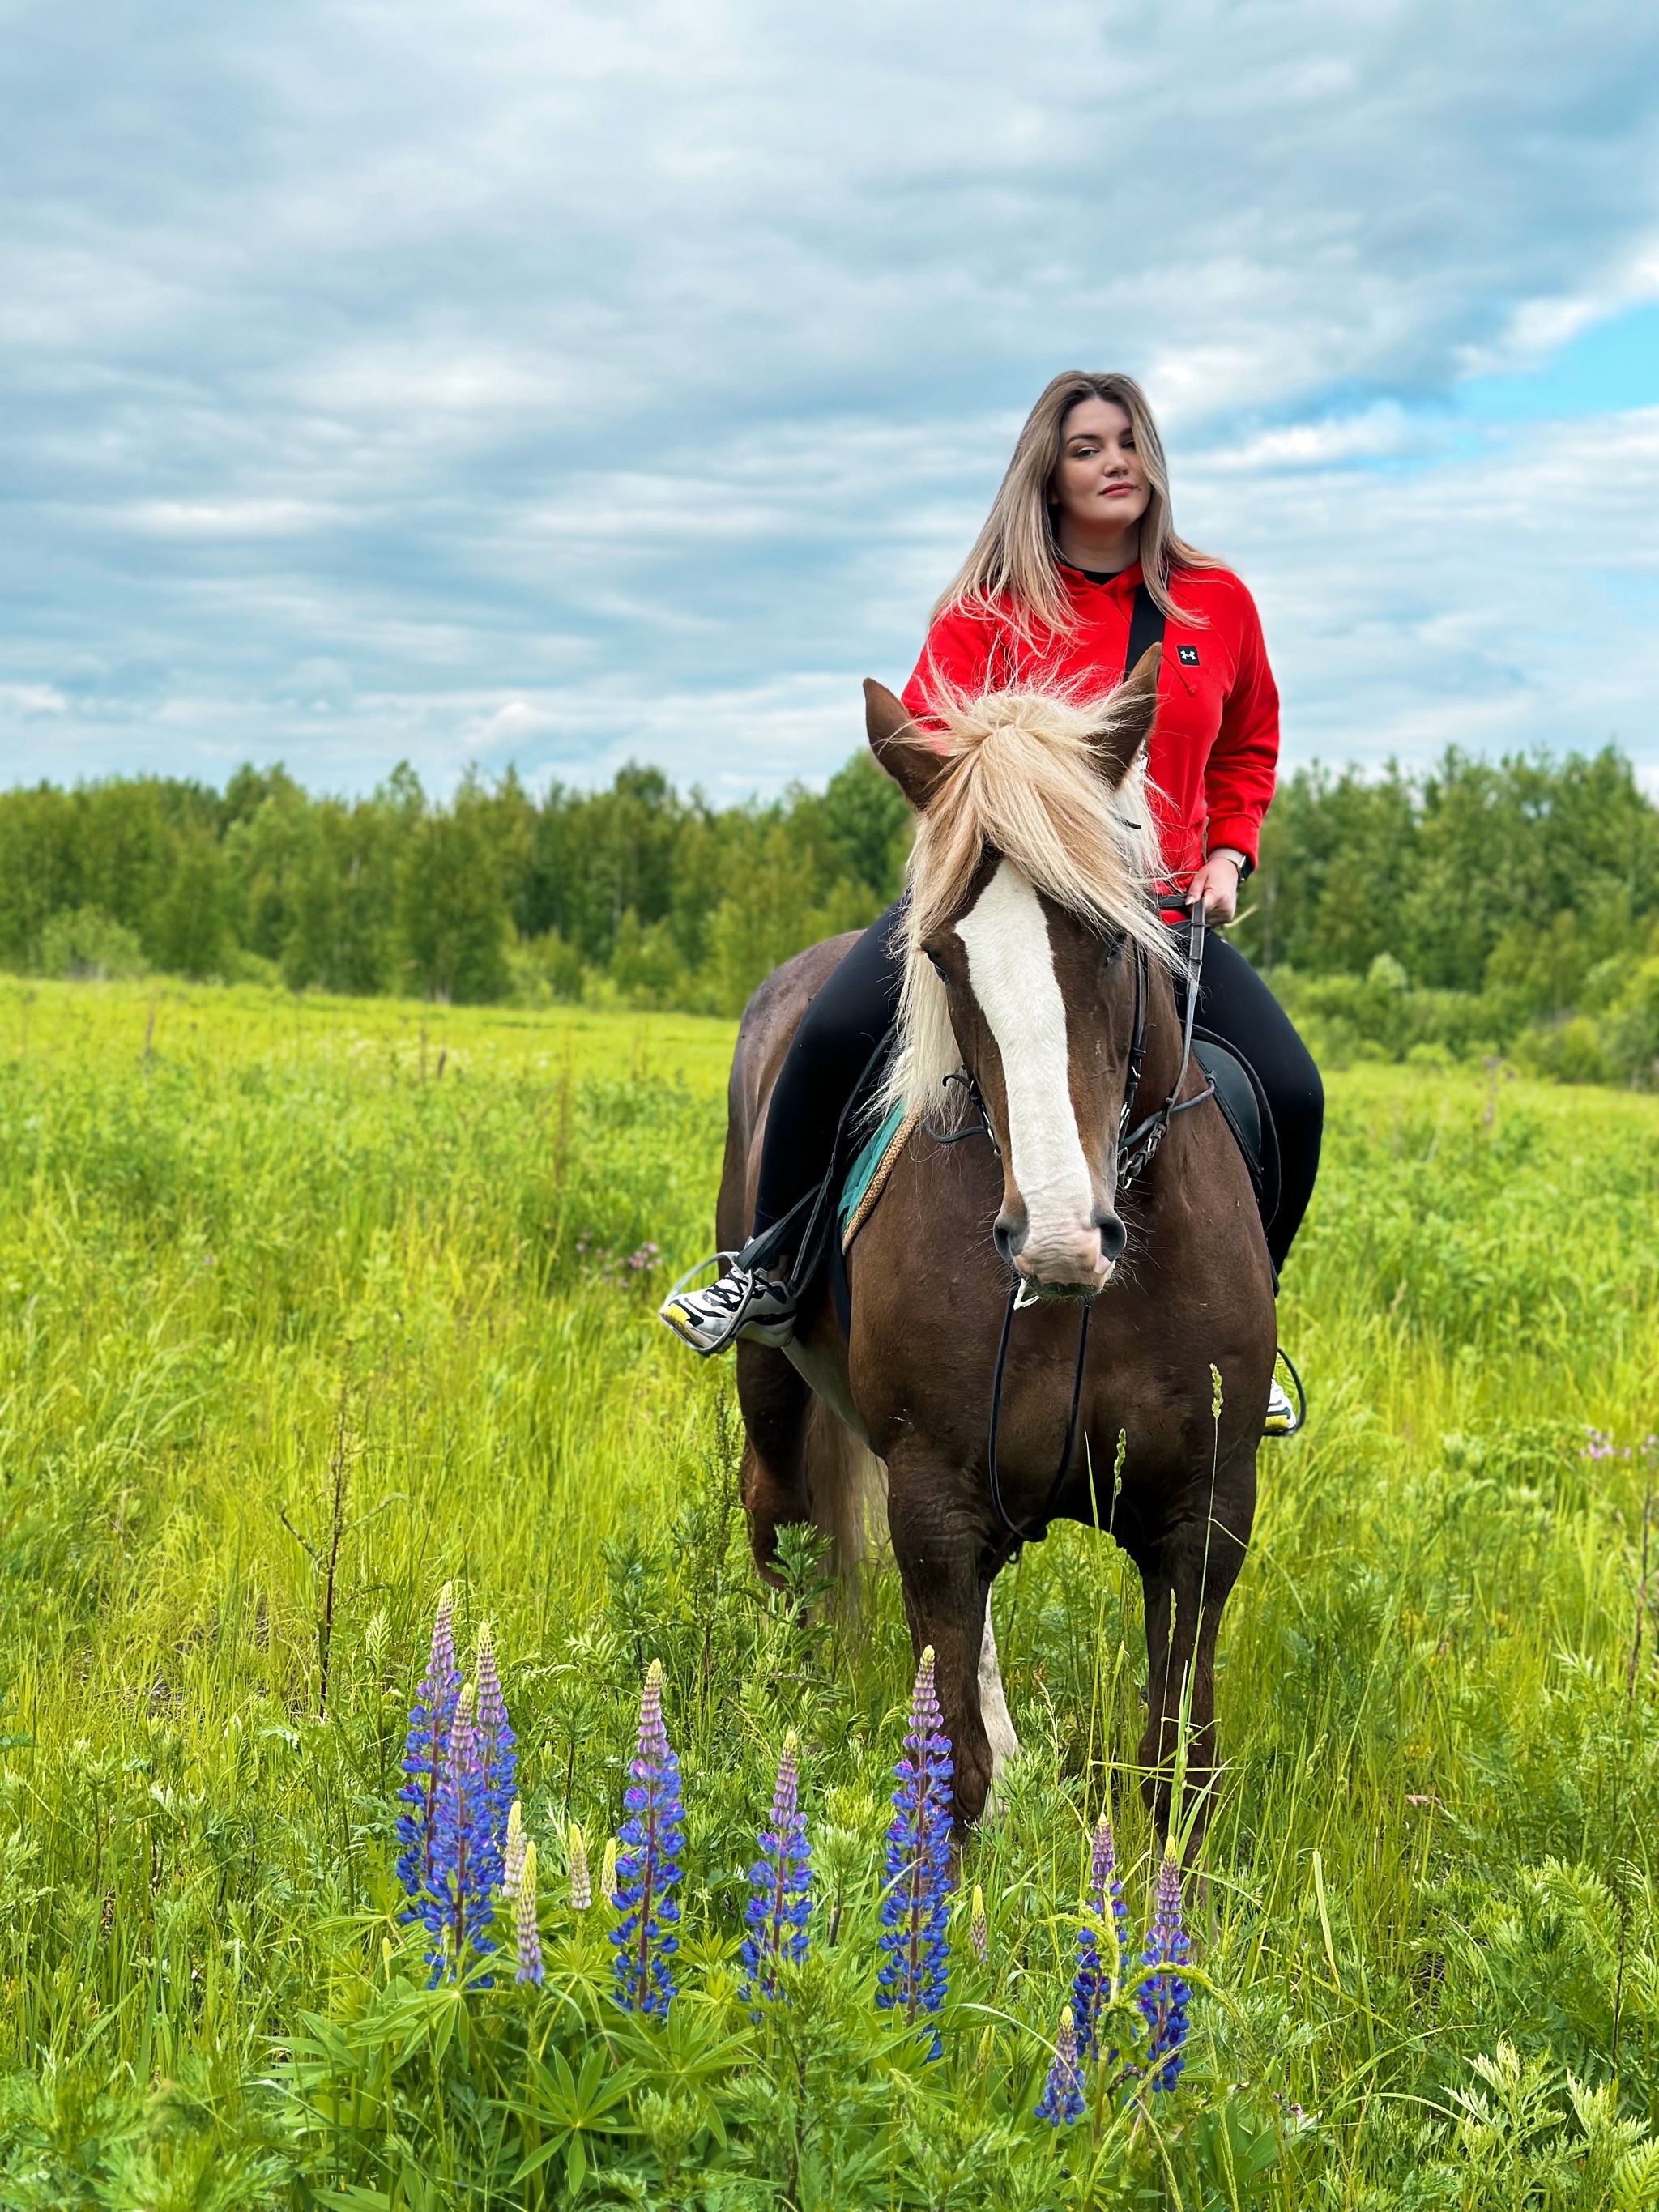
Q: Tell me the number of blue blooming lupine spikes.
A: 9